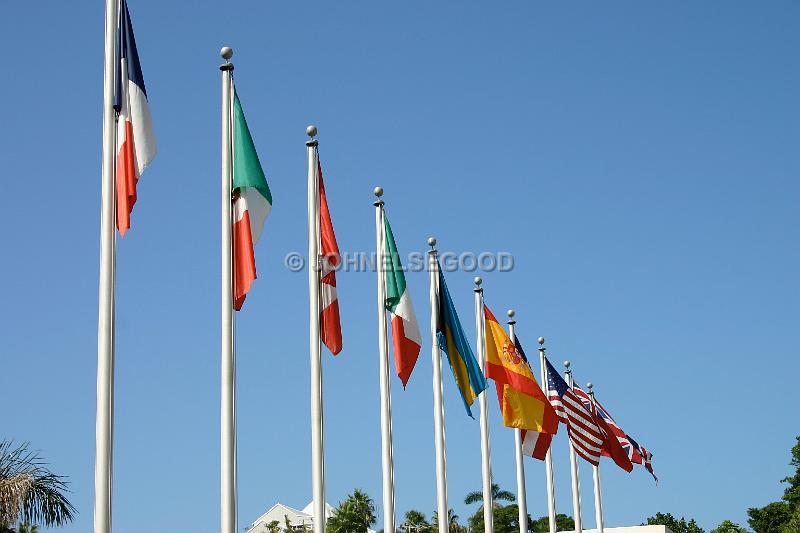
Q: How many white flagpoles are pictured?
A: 10